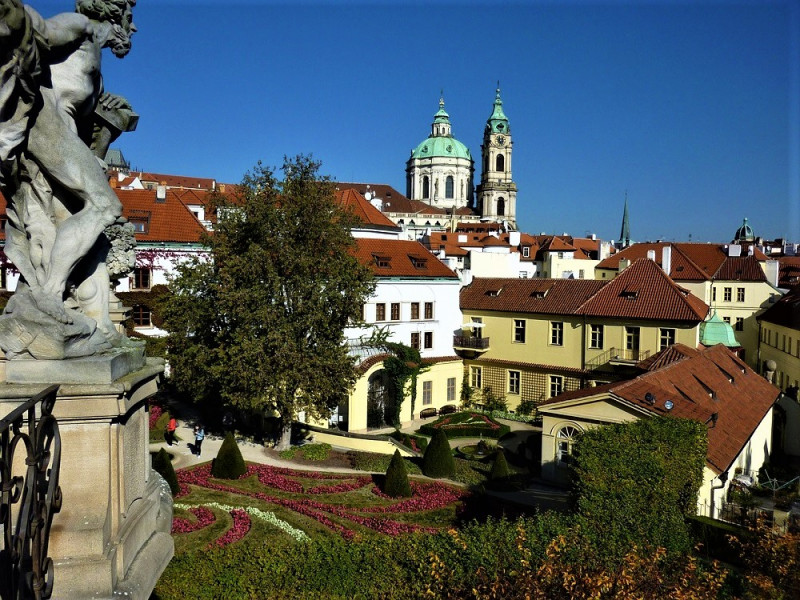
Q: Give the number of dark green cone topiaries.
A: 5